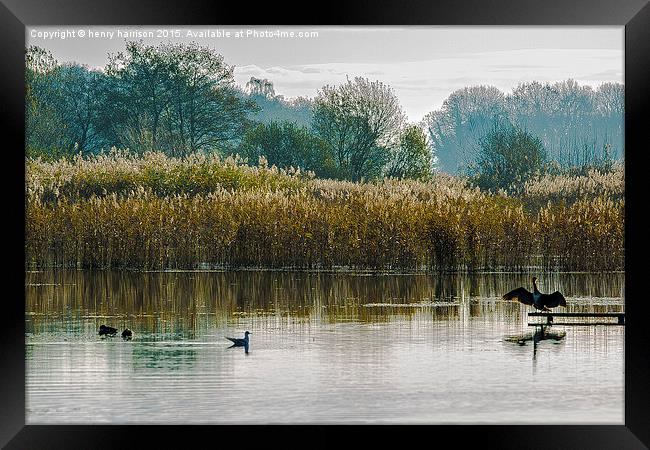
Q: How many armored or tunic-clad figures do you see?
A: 0